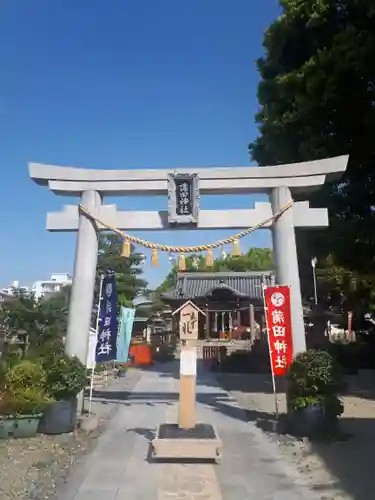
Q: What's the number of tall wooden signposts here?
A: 1